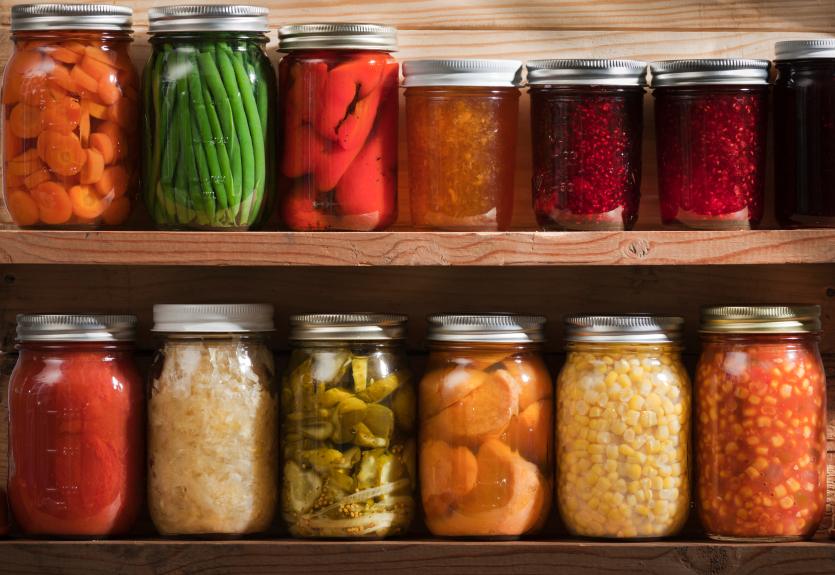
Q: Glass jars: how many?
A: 13